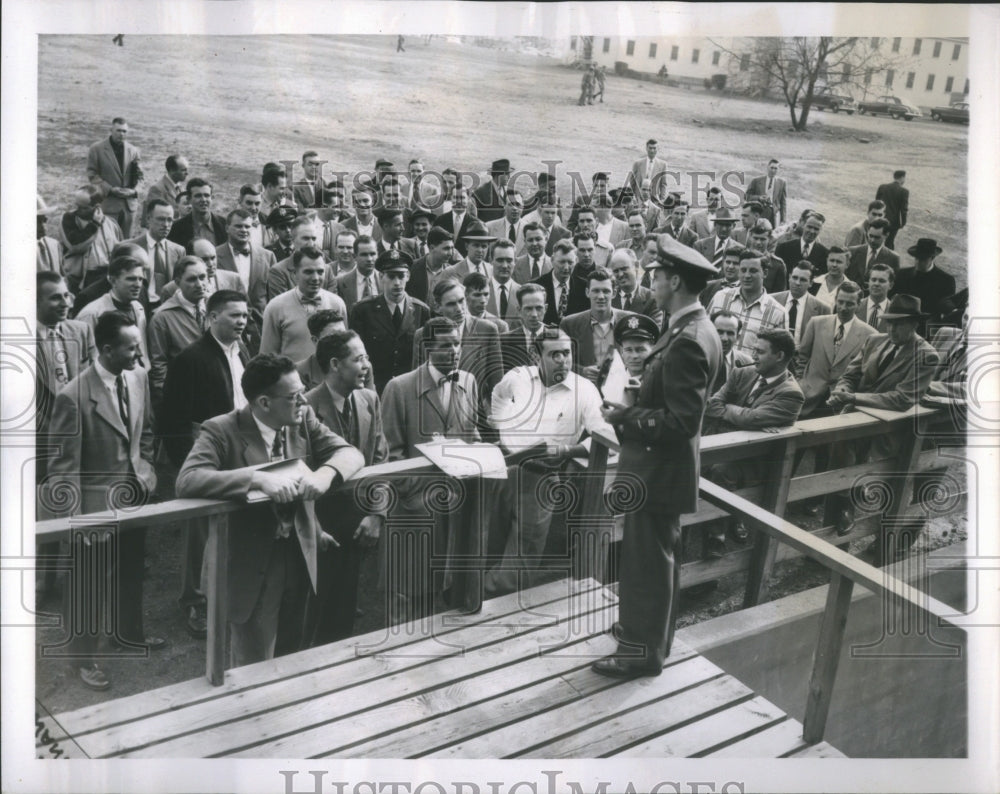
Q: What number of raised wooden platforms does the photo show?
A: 1